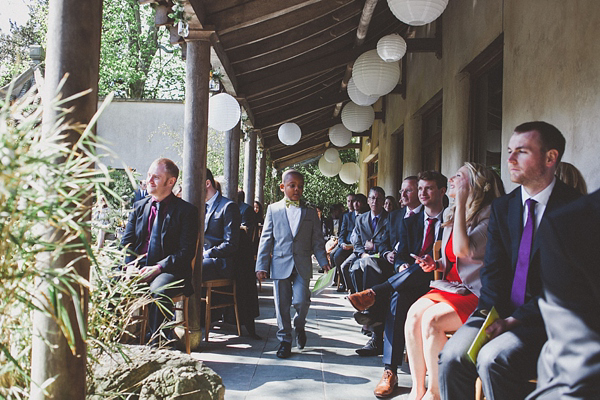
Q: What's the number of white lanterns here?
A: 11